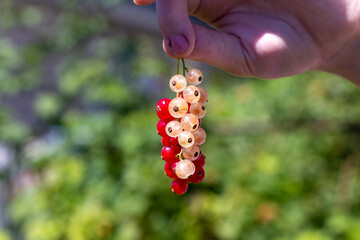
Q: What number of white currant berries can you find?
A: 12